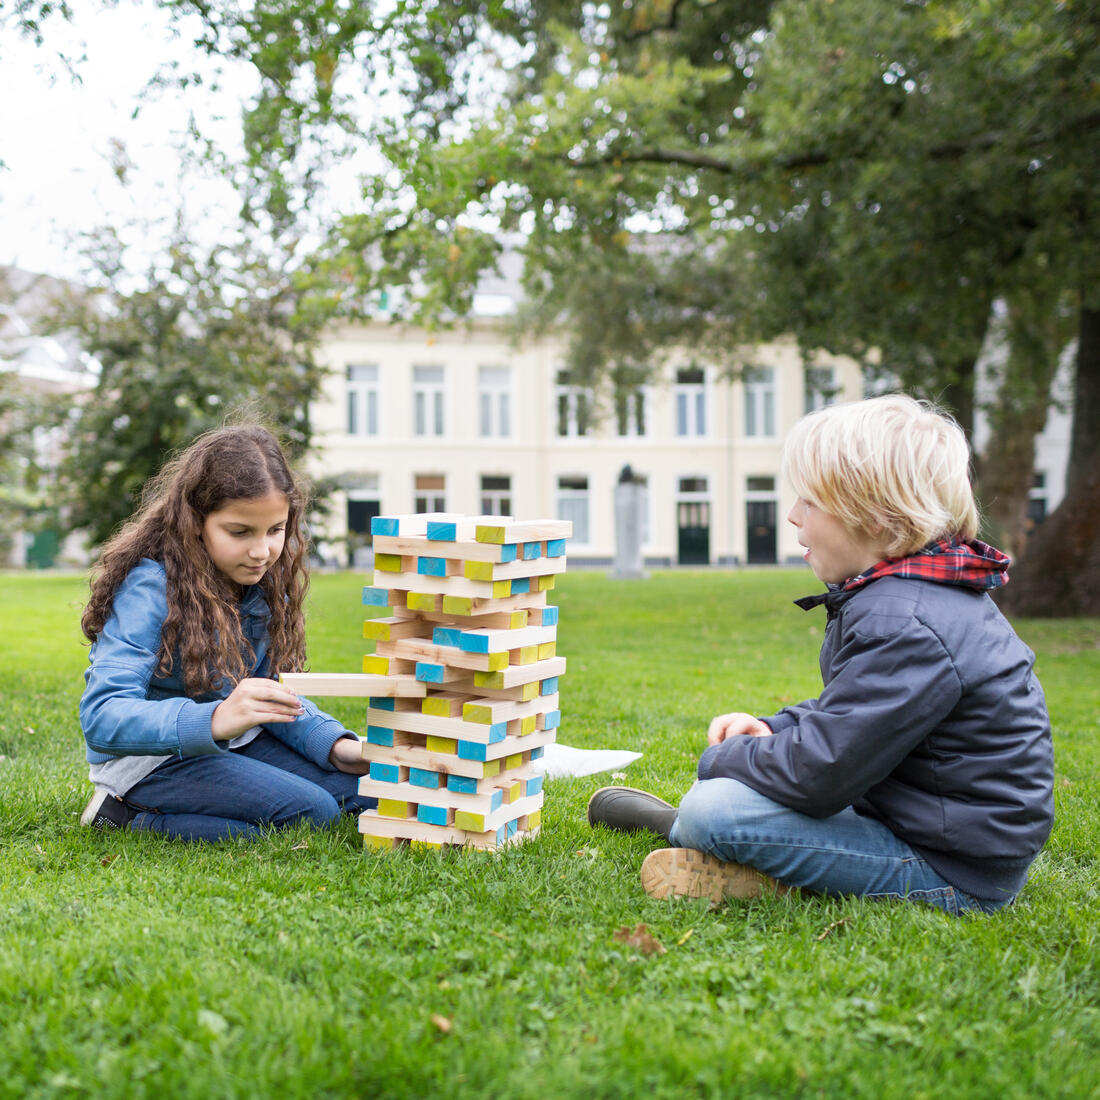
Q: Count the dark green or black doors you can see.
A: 3